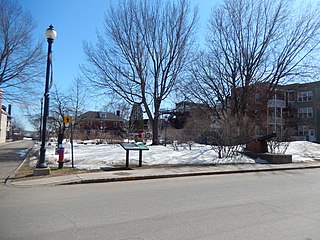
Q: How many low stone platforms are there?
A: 1